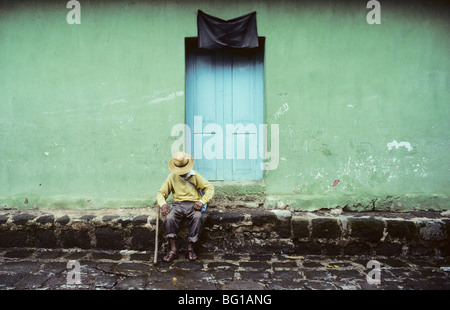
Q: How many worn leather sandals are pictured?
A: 2